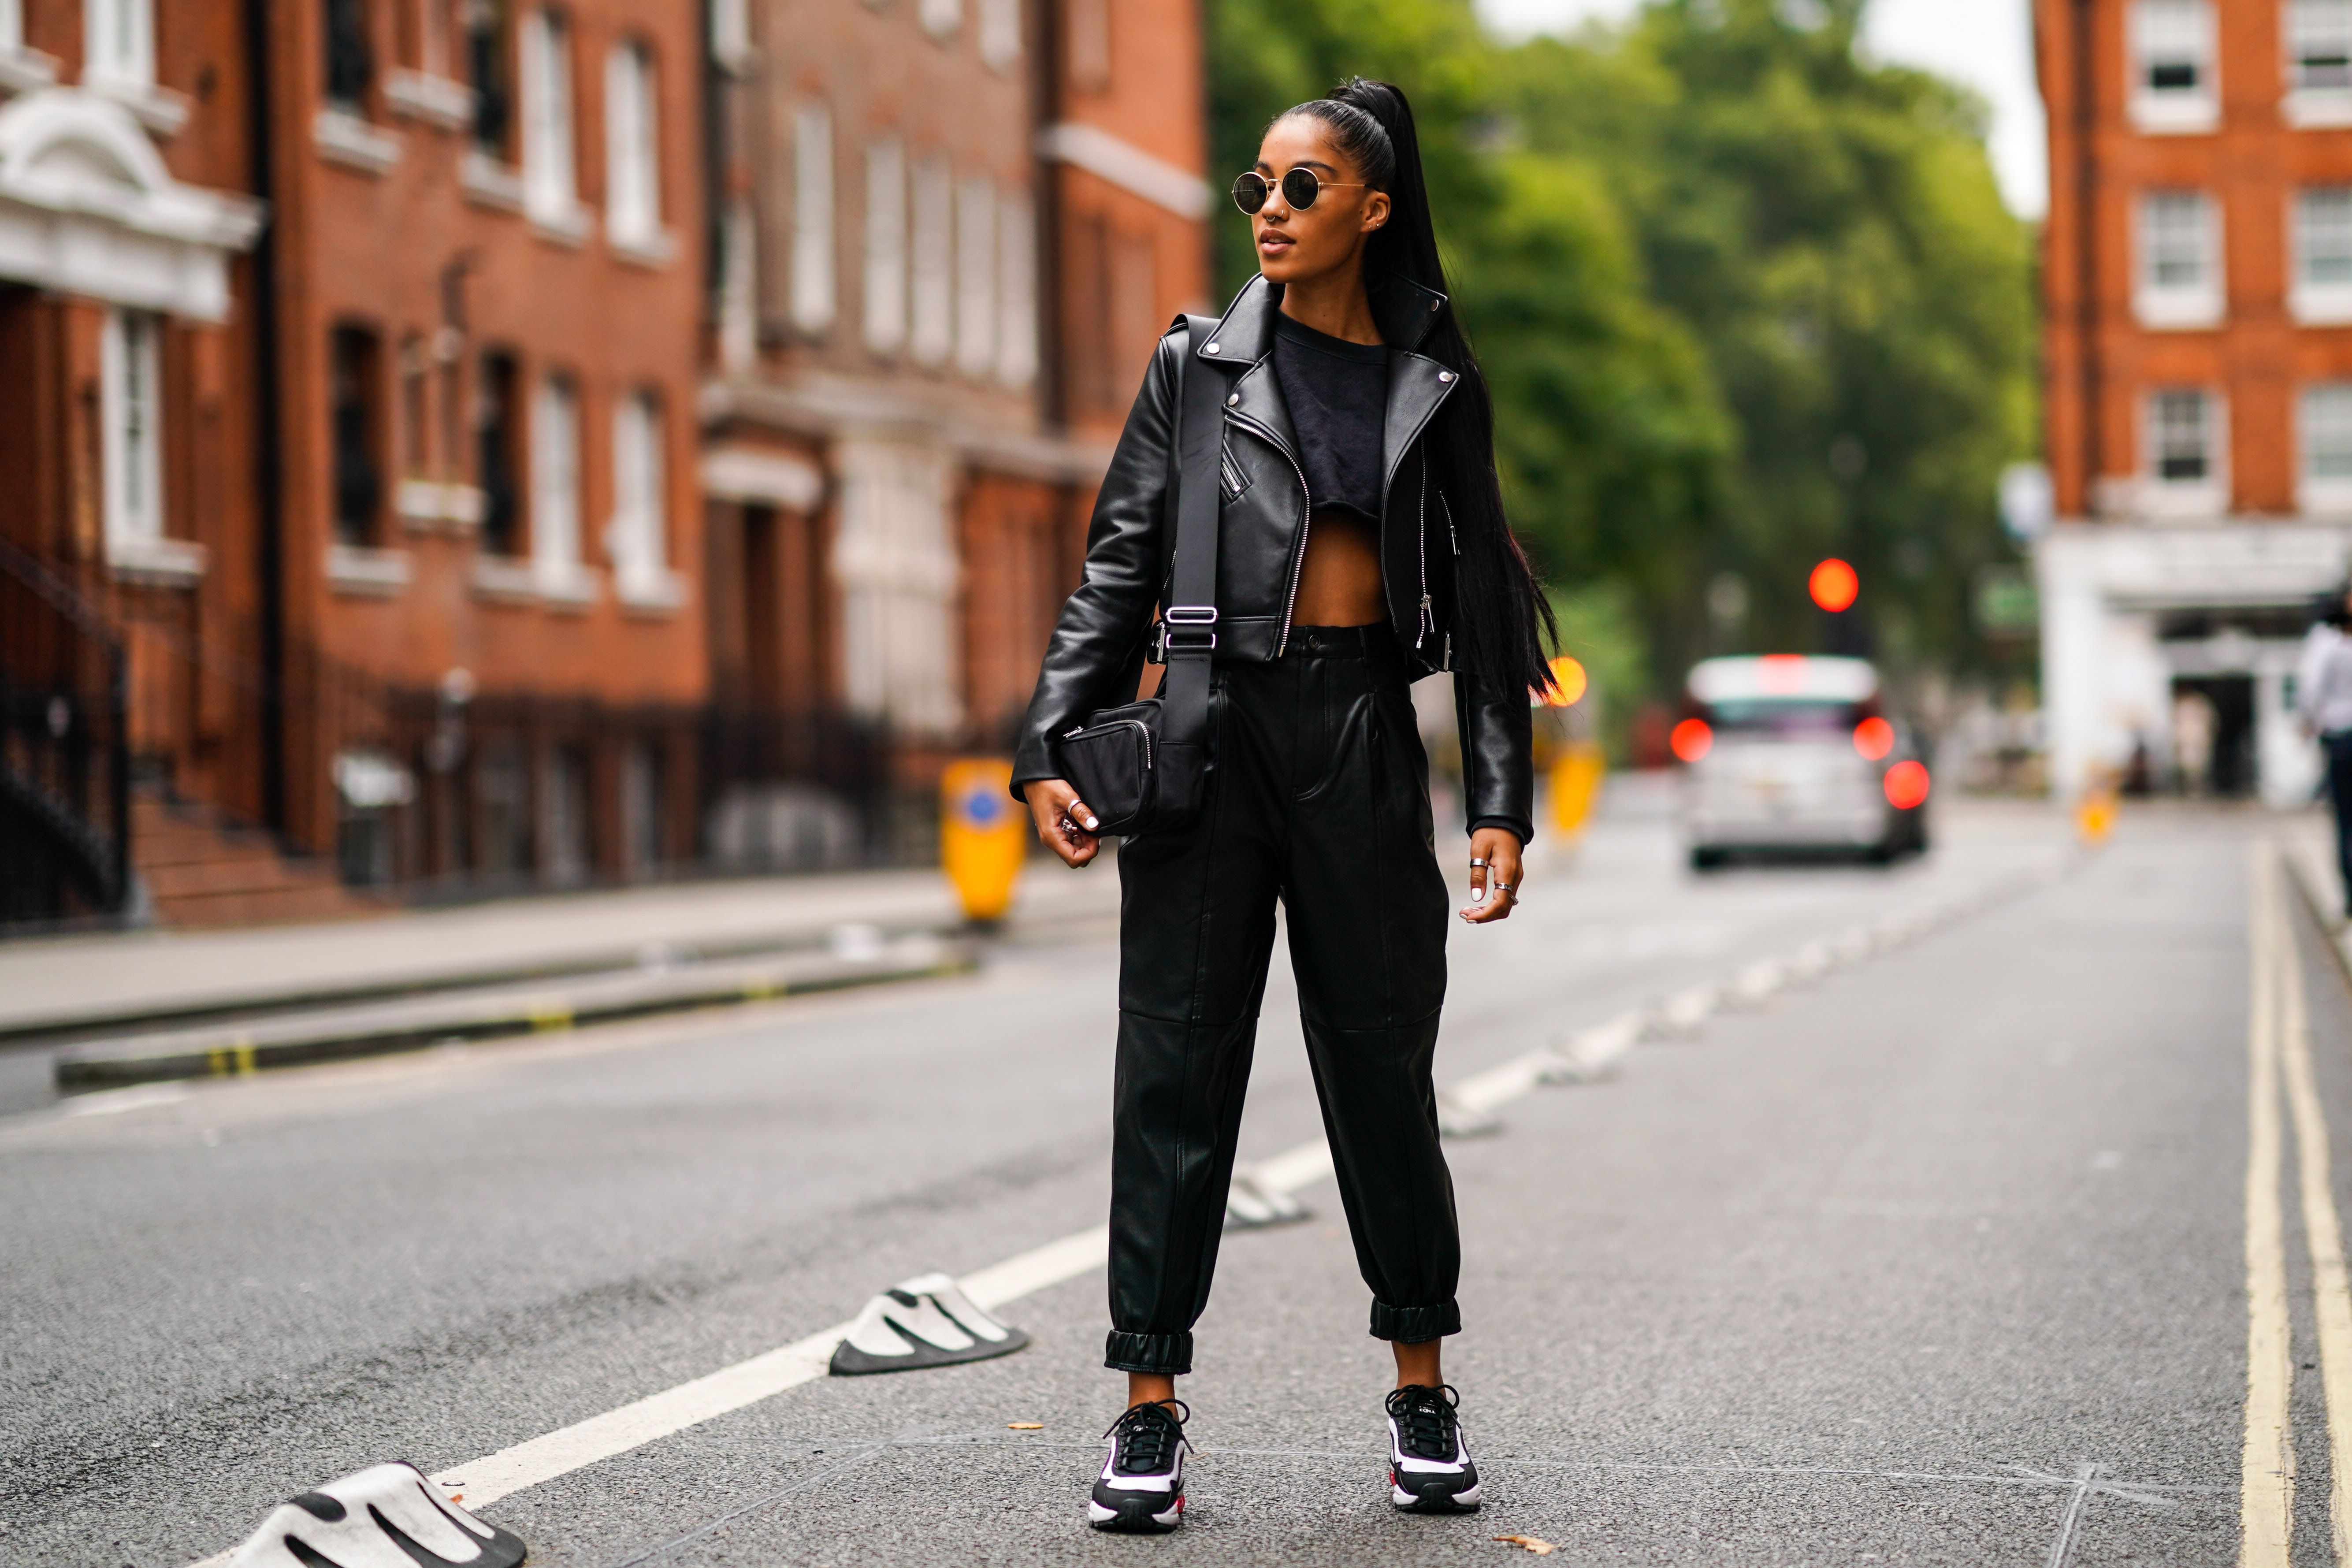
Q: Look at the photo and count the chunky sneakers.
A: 2